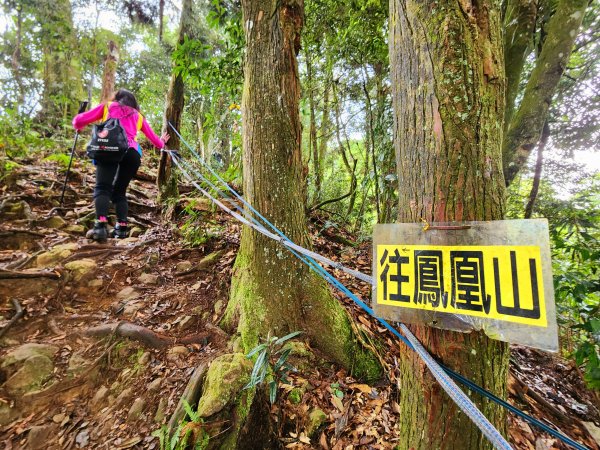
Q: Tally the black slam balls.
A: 0